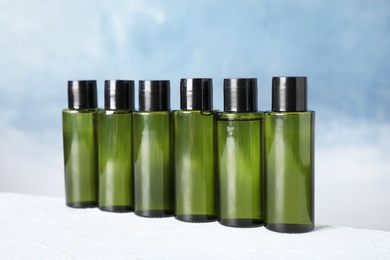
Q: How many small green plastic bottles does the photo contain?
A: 6